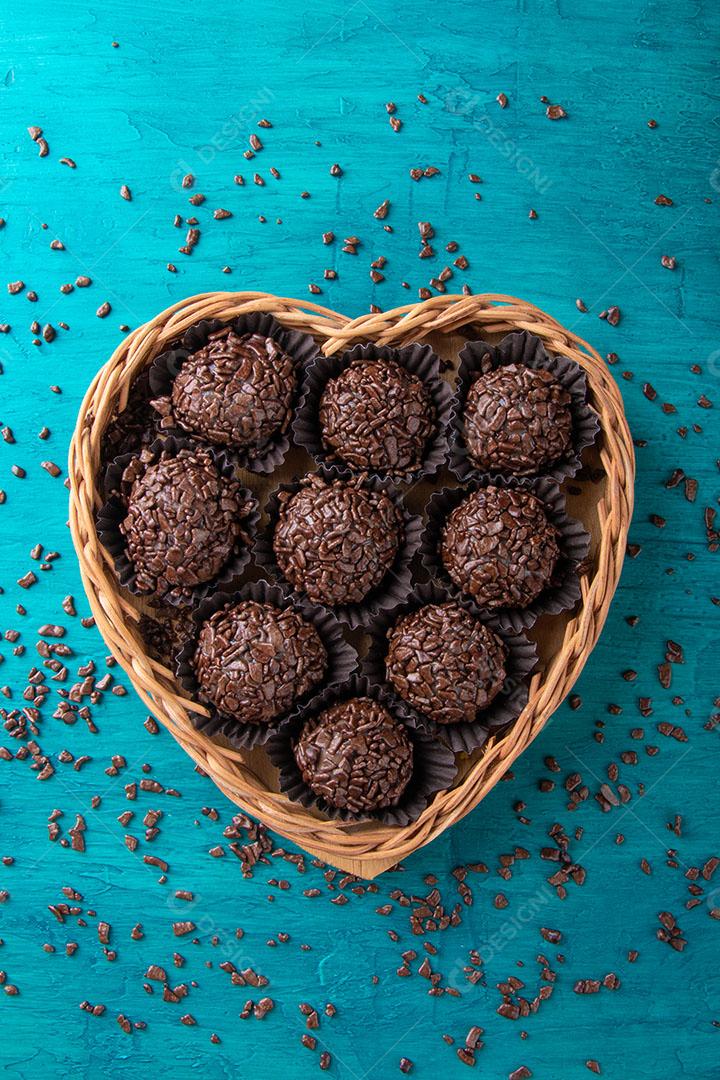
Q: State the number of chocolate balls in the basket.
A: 9